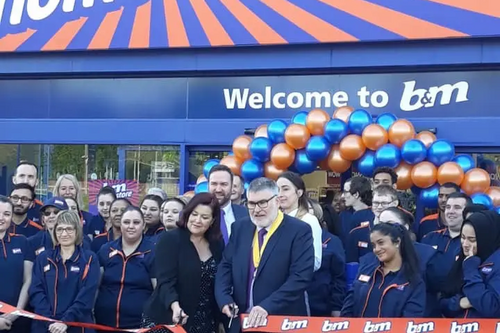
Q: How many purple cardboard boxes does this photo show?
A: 0